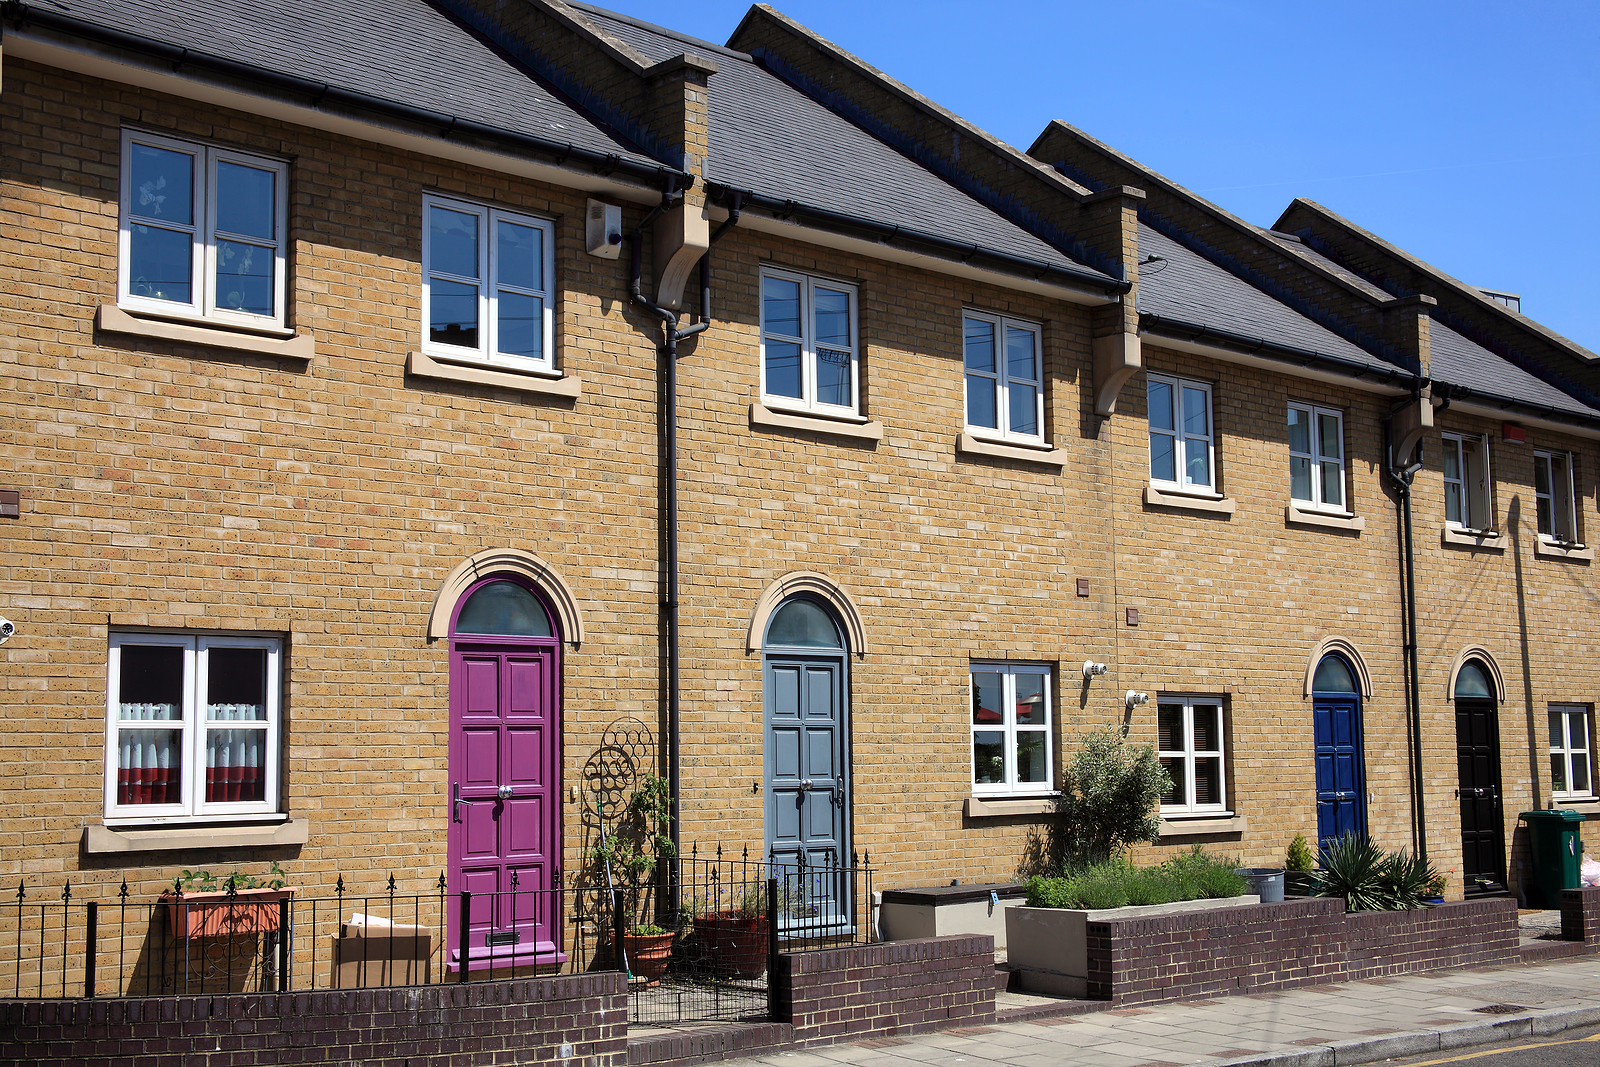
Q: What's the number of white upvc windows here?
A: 12